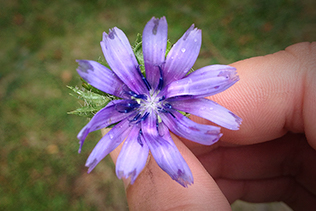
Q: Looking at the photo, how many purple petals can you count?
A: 11